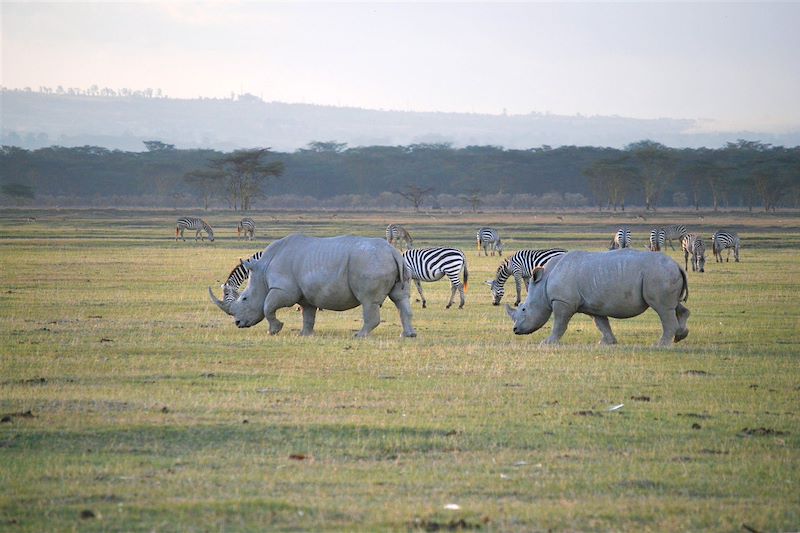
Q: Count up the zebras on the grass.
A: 12